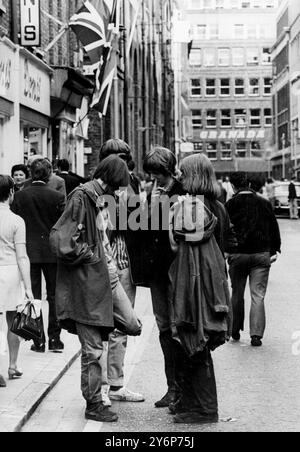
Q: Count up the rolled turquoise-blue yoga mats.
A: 0